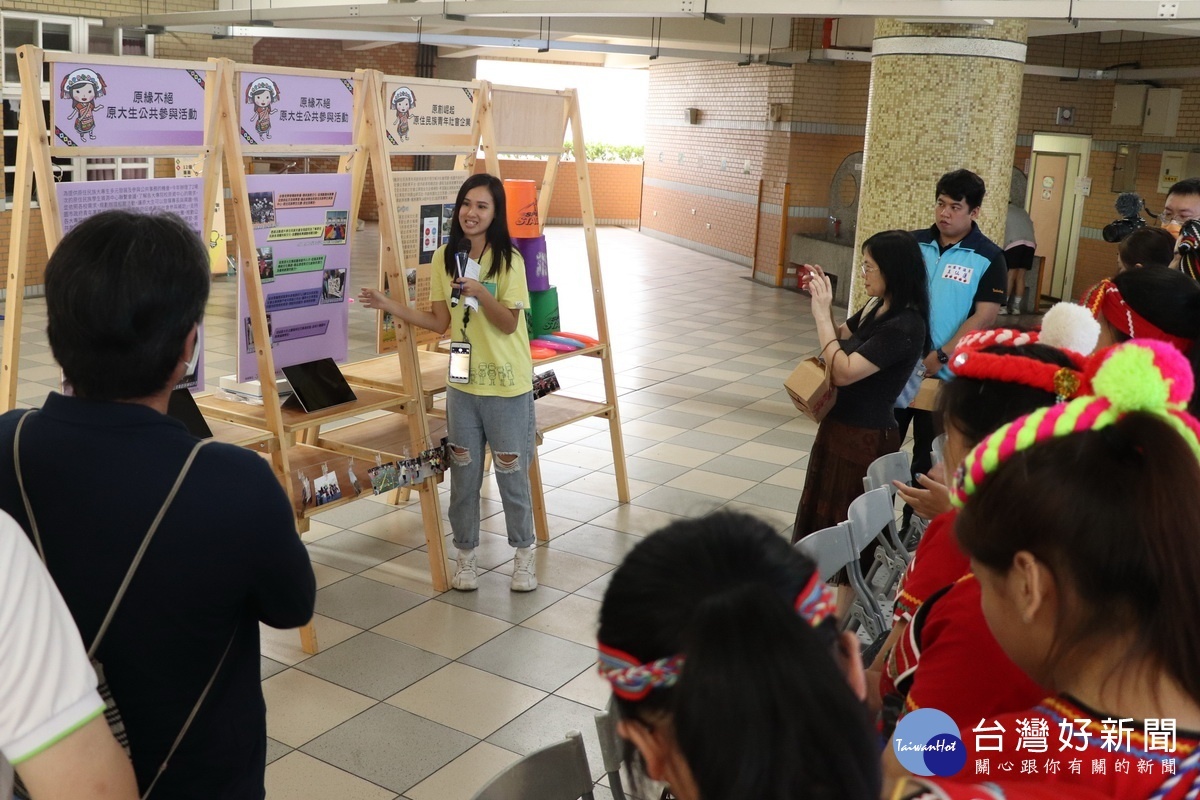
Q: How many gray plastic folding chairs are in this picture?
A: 6